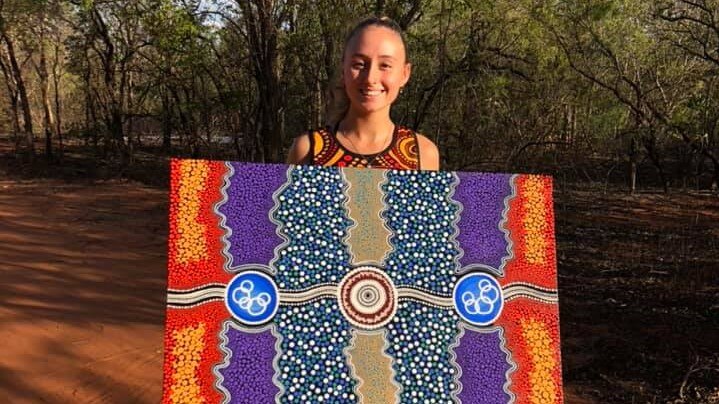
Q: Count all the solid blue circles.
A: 2